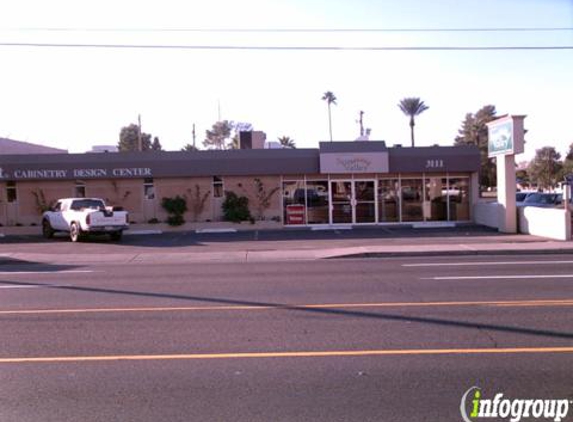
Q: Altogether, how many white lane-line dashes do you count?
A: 4